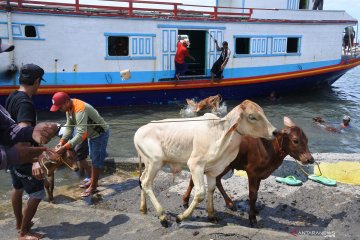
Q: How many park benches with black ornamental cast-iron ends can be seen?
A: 0